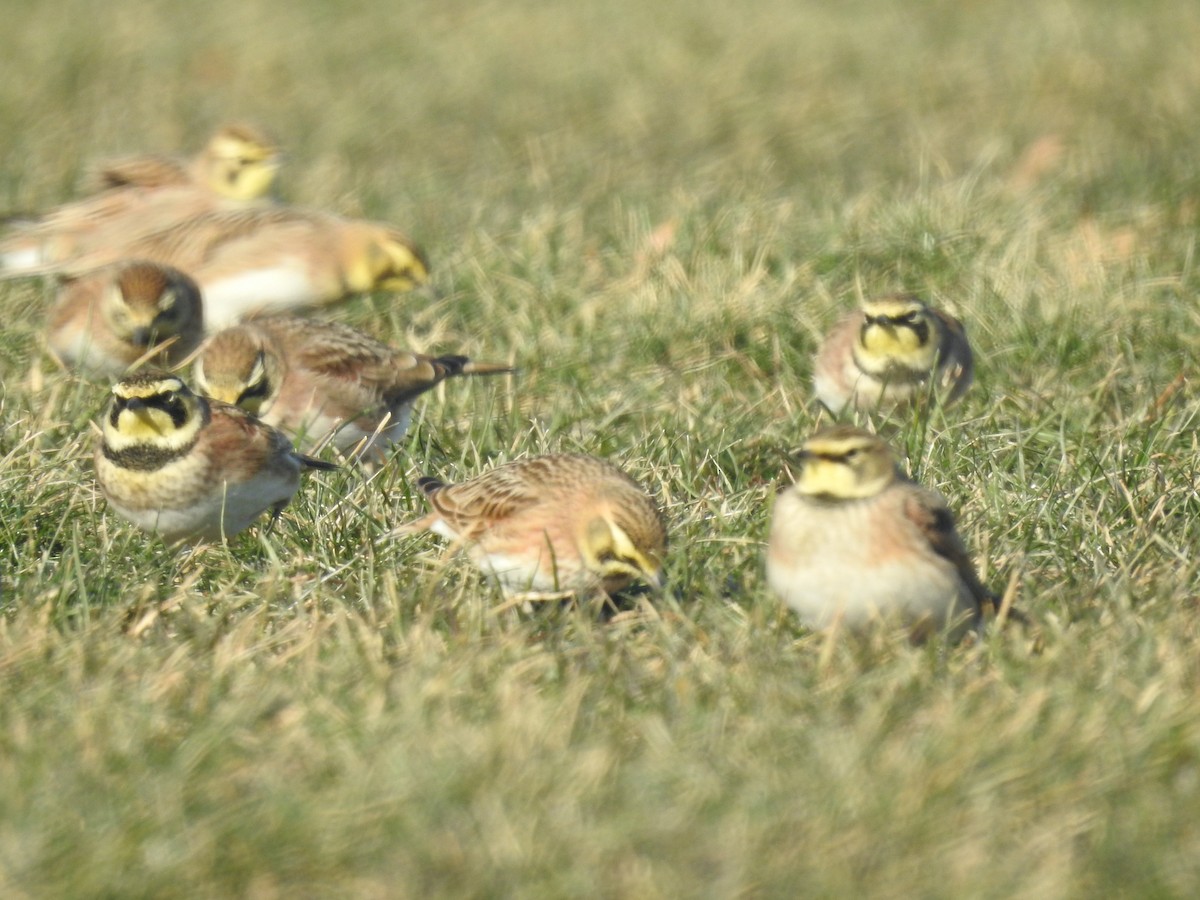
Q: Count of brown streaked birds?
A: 8